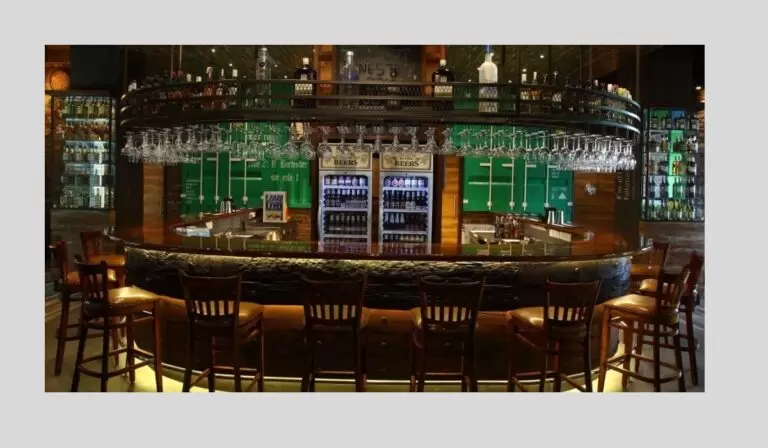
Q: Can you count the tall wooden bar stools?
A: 10